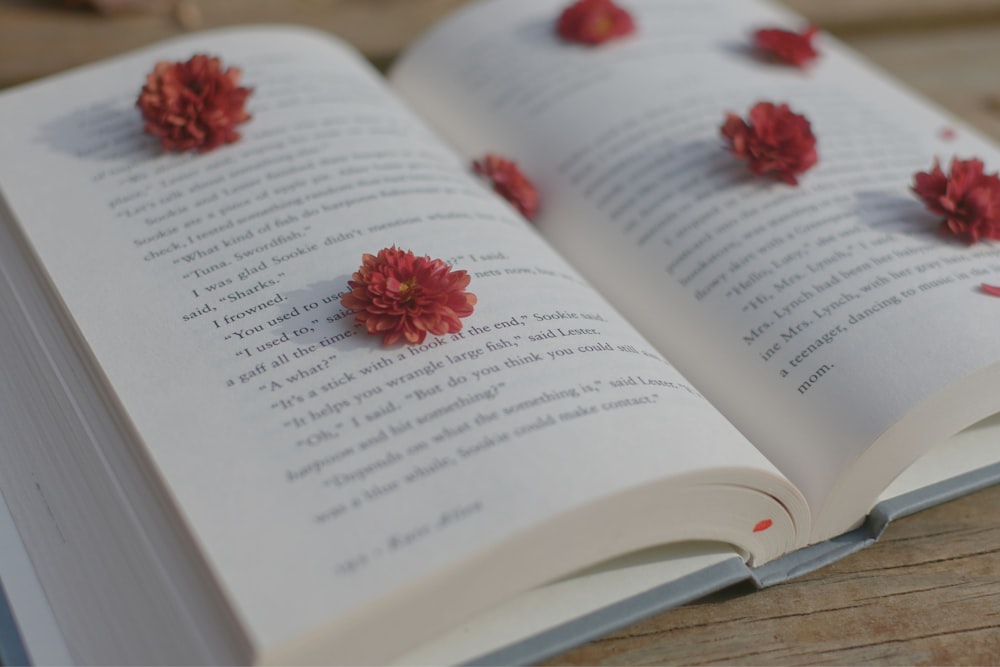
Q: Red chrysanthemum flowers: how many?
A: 7